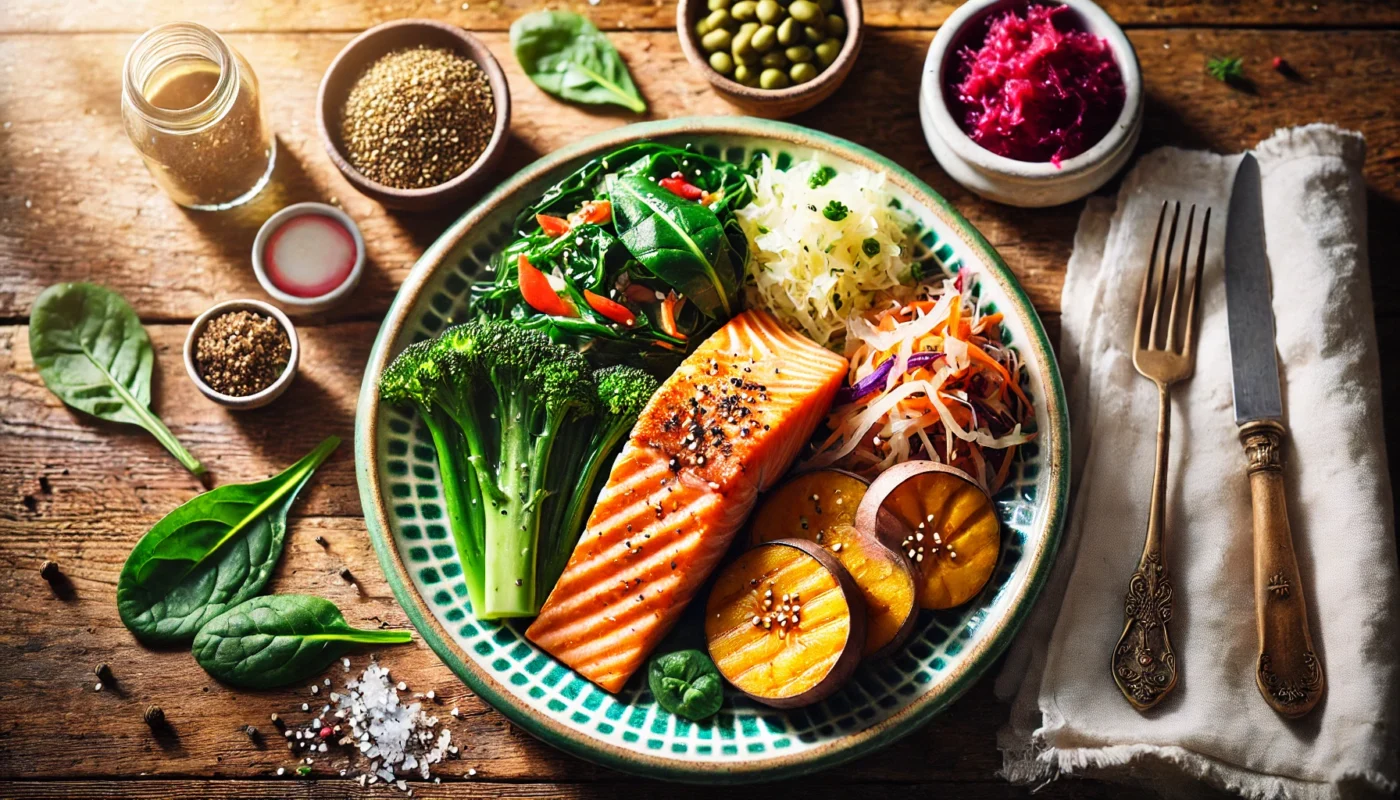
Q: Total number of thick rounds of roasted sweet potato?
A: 4